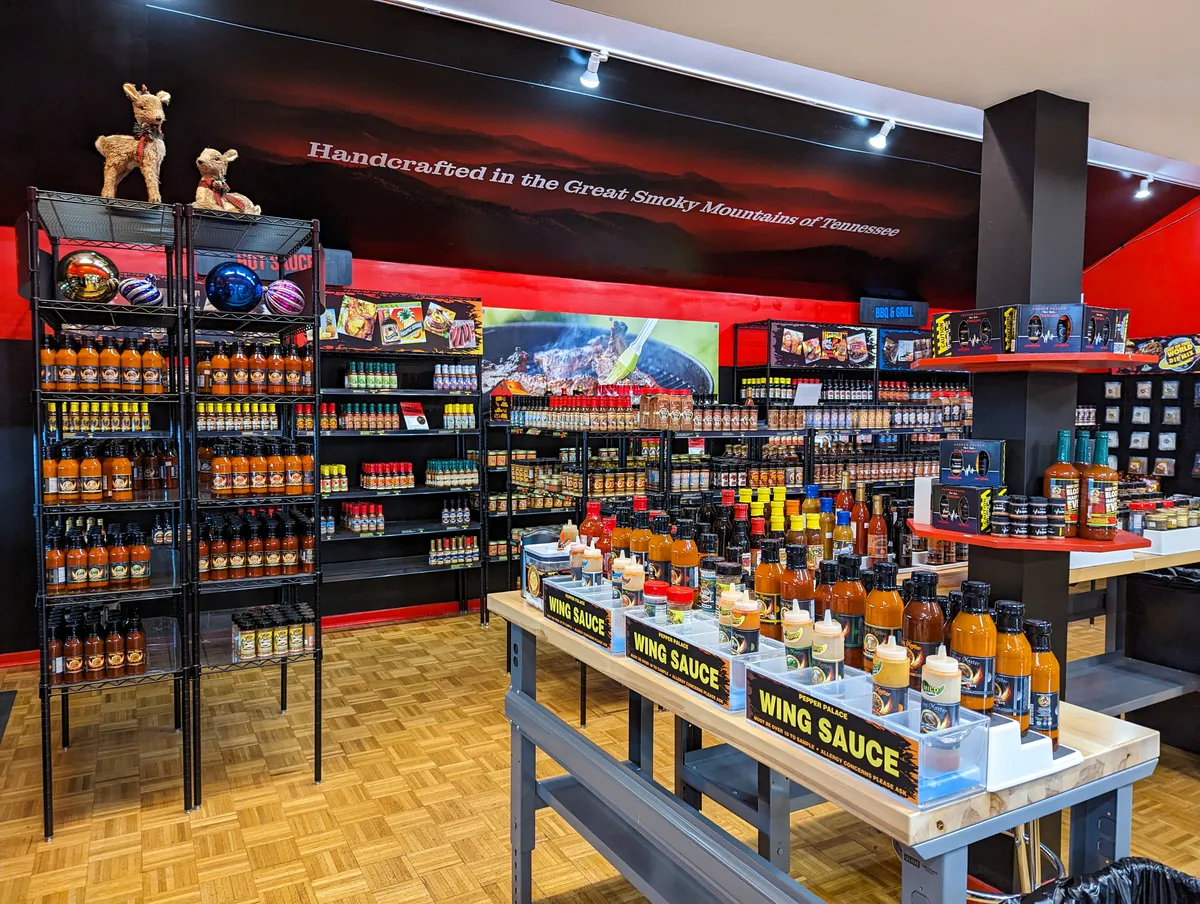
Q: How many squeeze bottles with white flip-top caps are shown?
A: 11